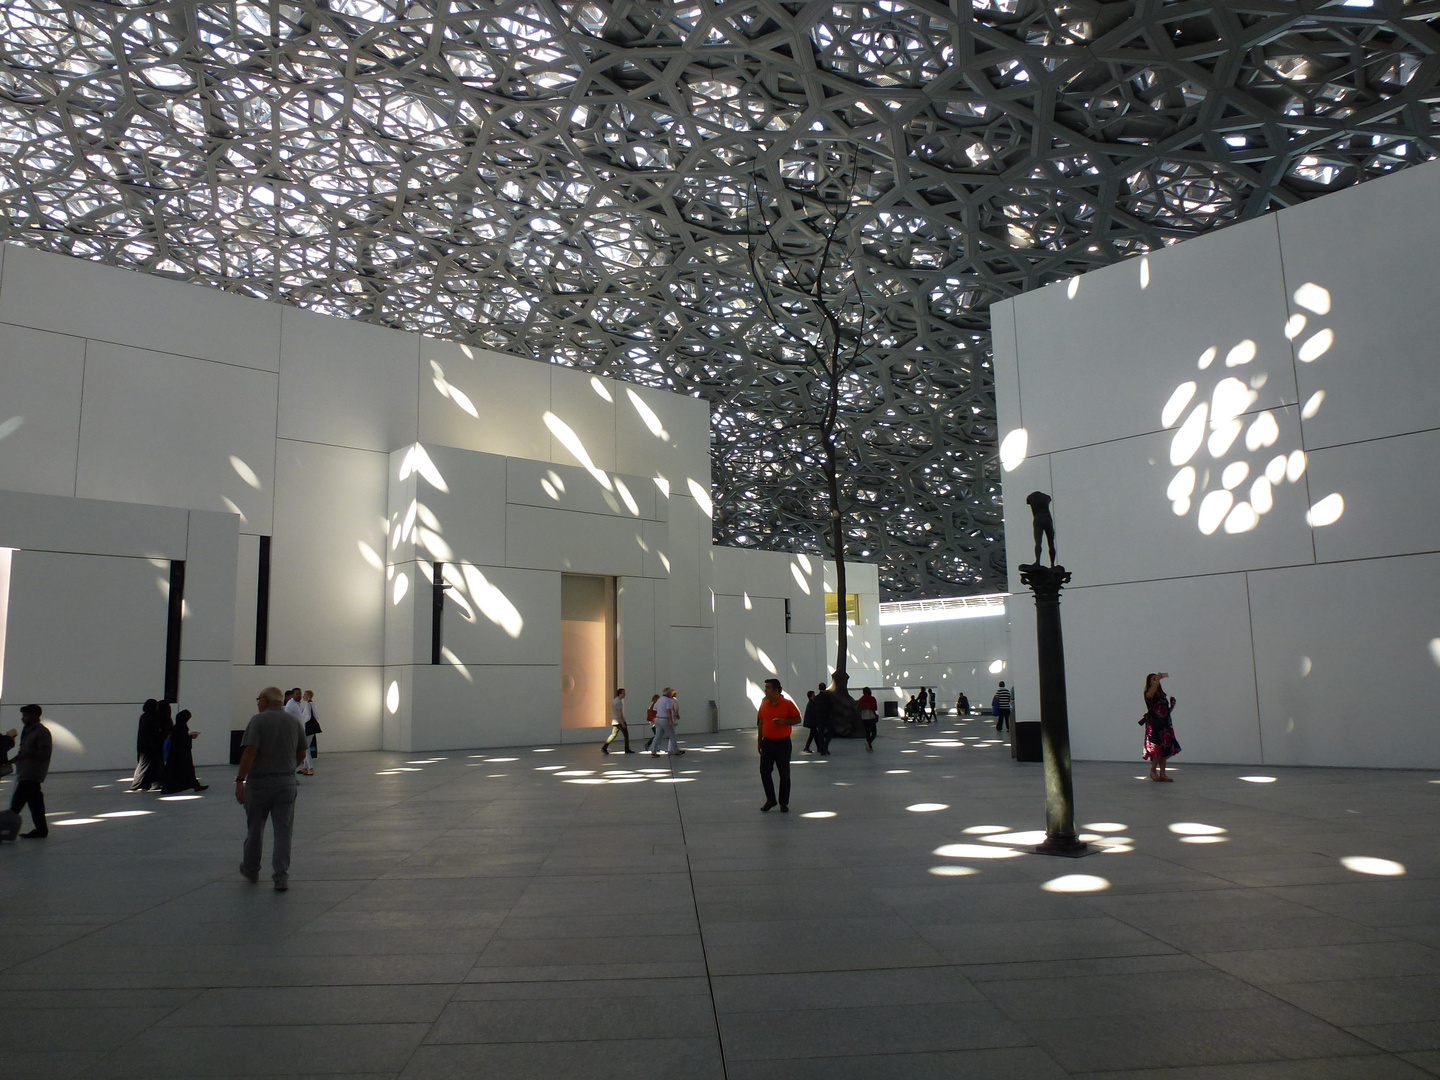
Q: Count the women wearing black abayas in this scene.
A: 3